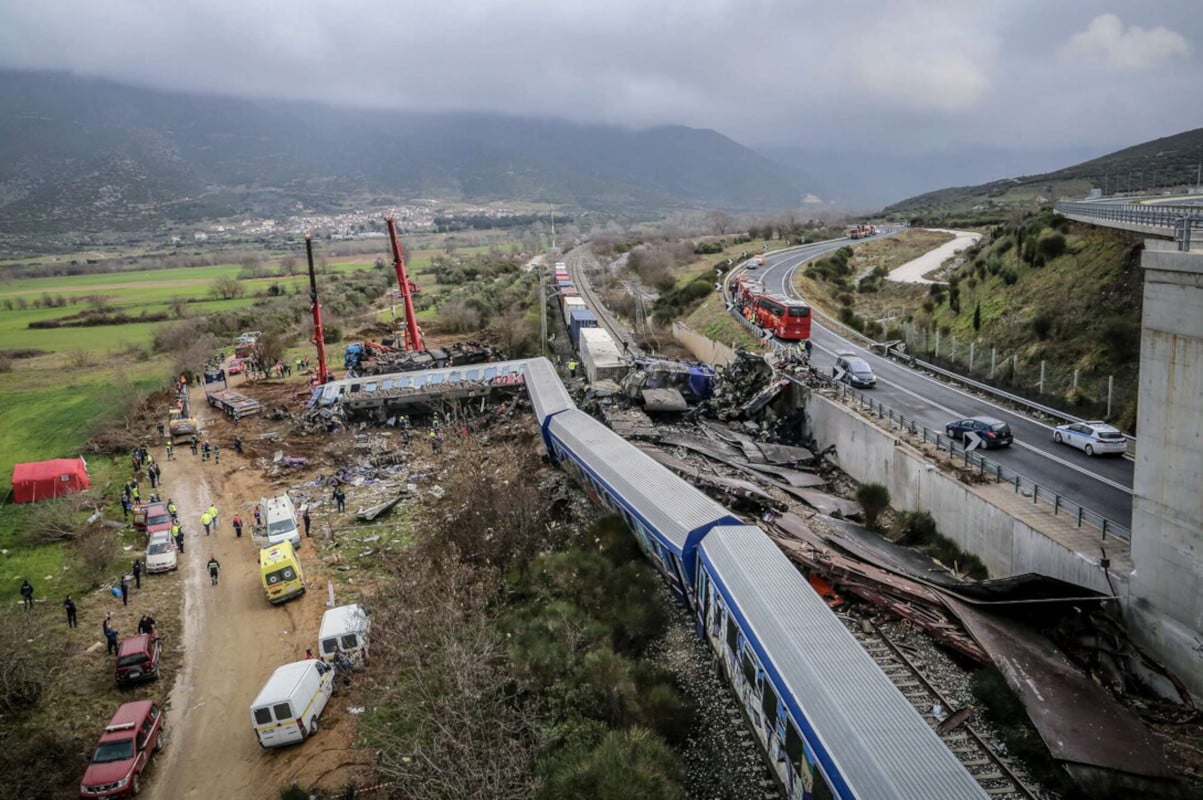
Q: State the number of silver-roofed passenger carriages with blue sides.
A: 3